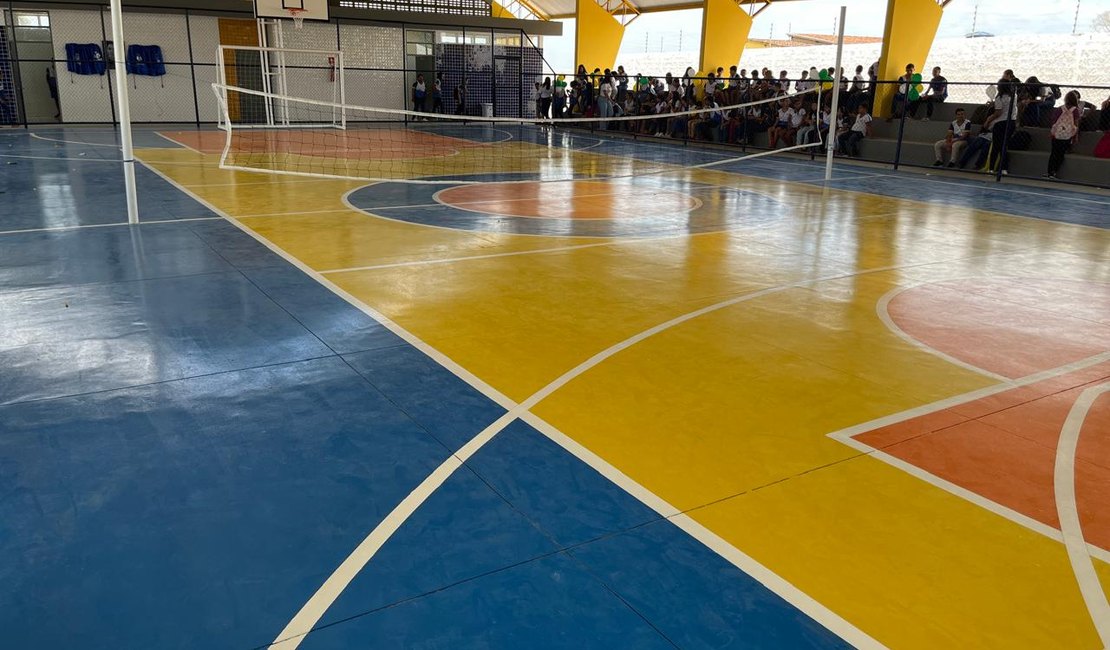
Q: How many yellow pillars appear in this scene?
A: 3